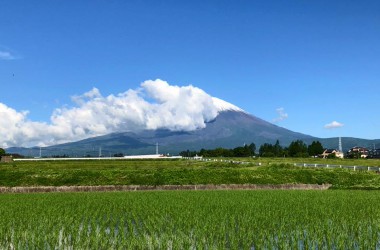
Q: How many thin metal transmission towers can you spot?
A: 4